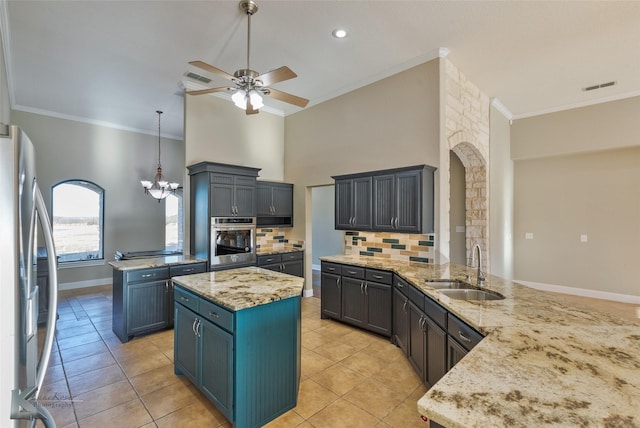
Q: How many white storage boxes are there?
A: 0